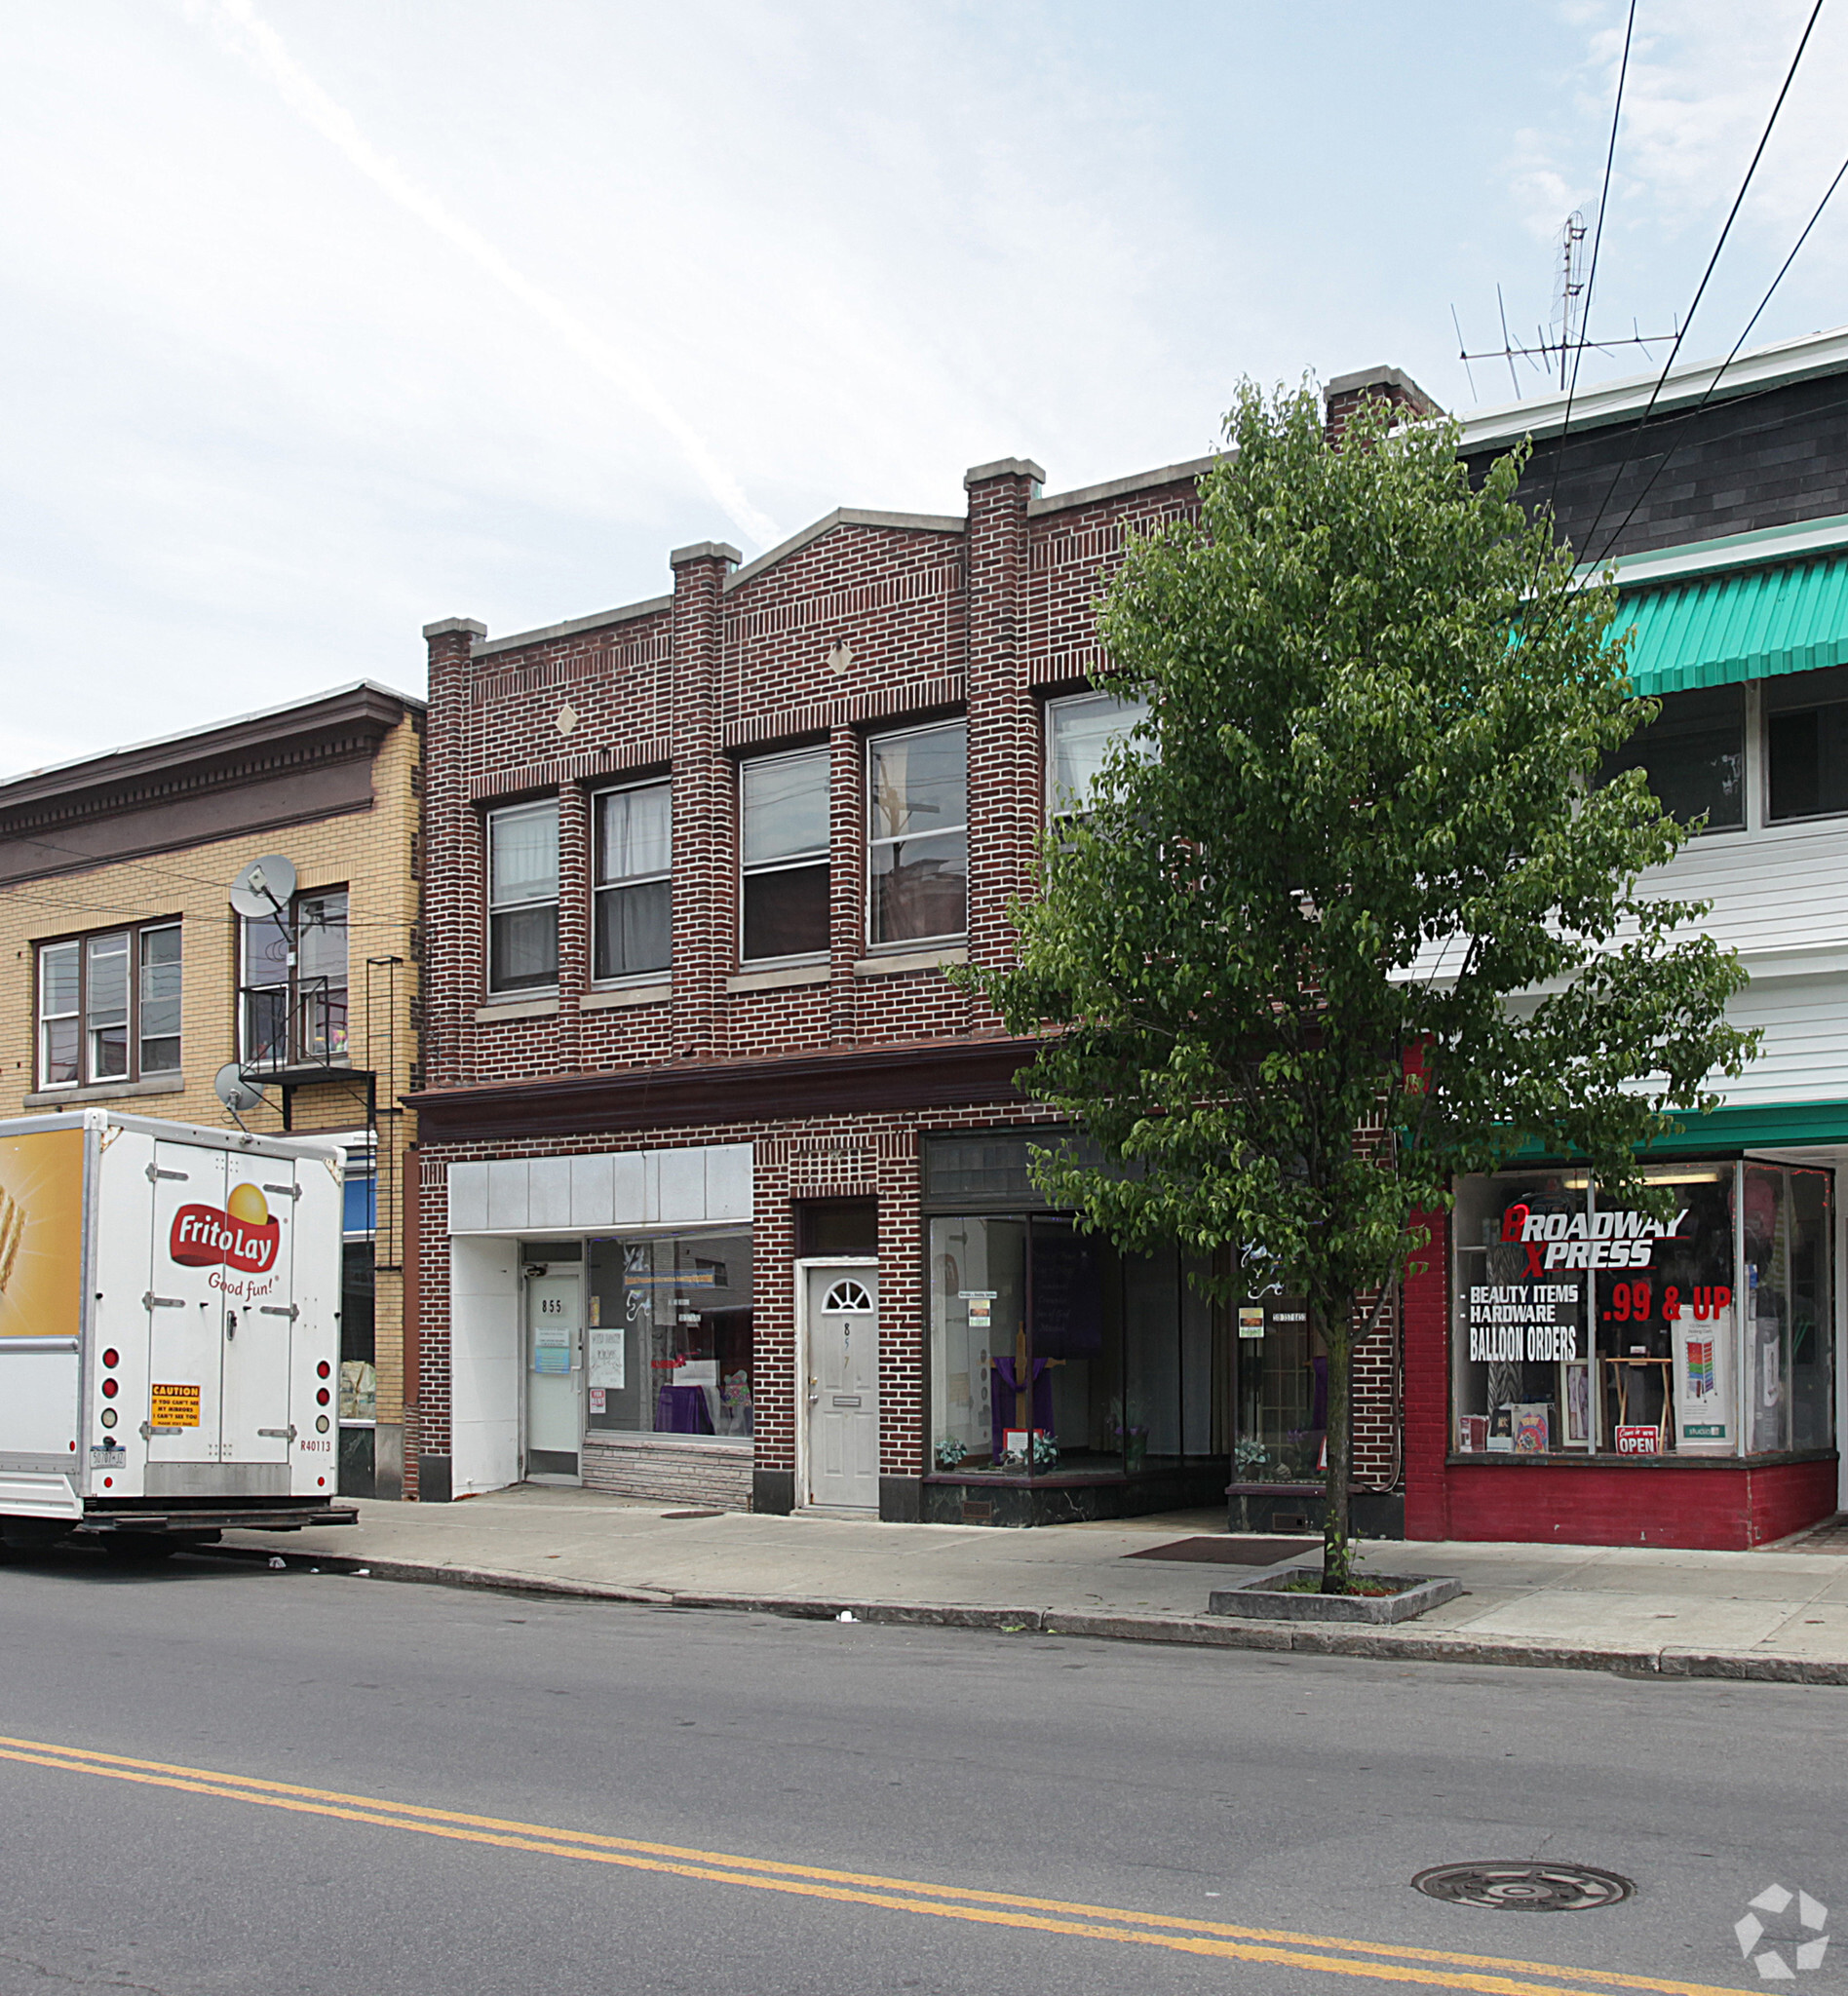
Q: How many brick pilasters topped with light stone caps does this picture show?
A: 4